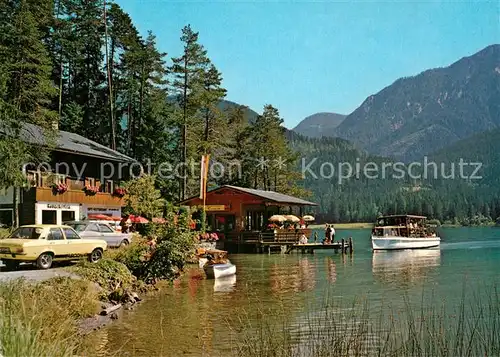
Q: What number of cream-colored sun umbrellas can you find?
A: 3